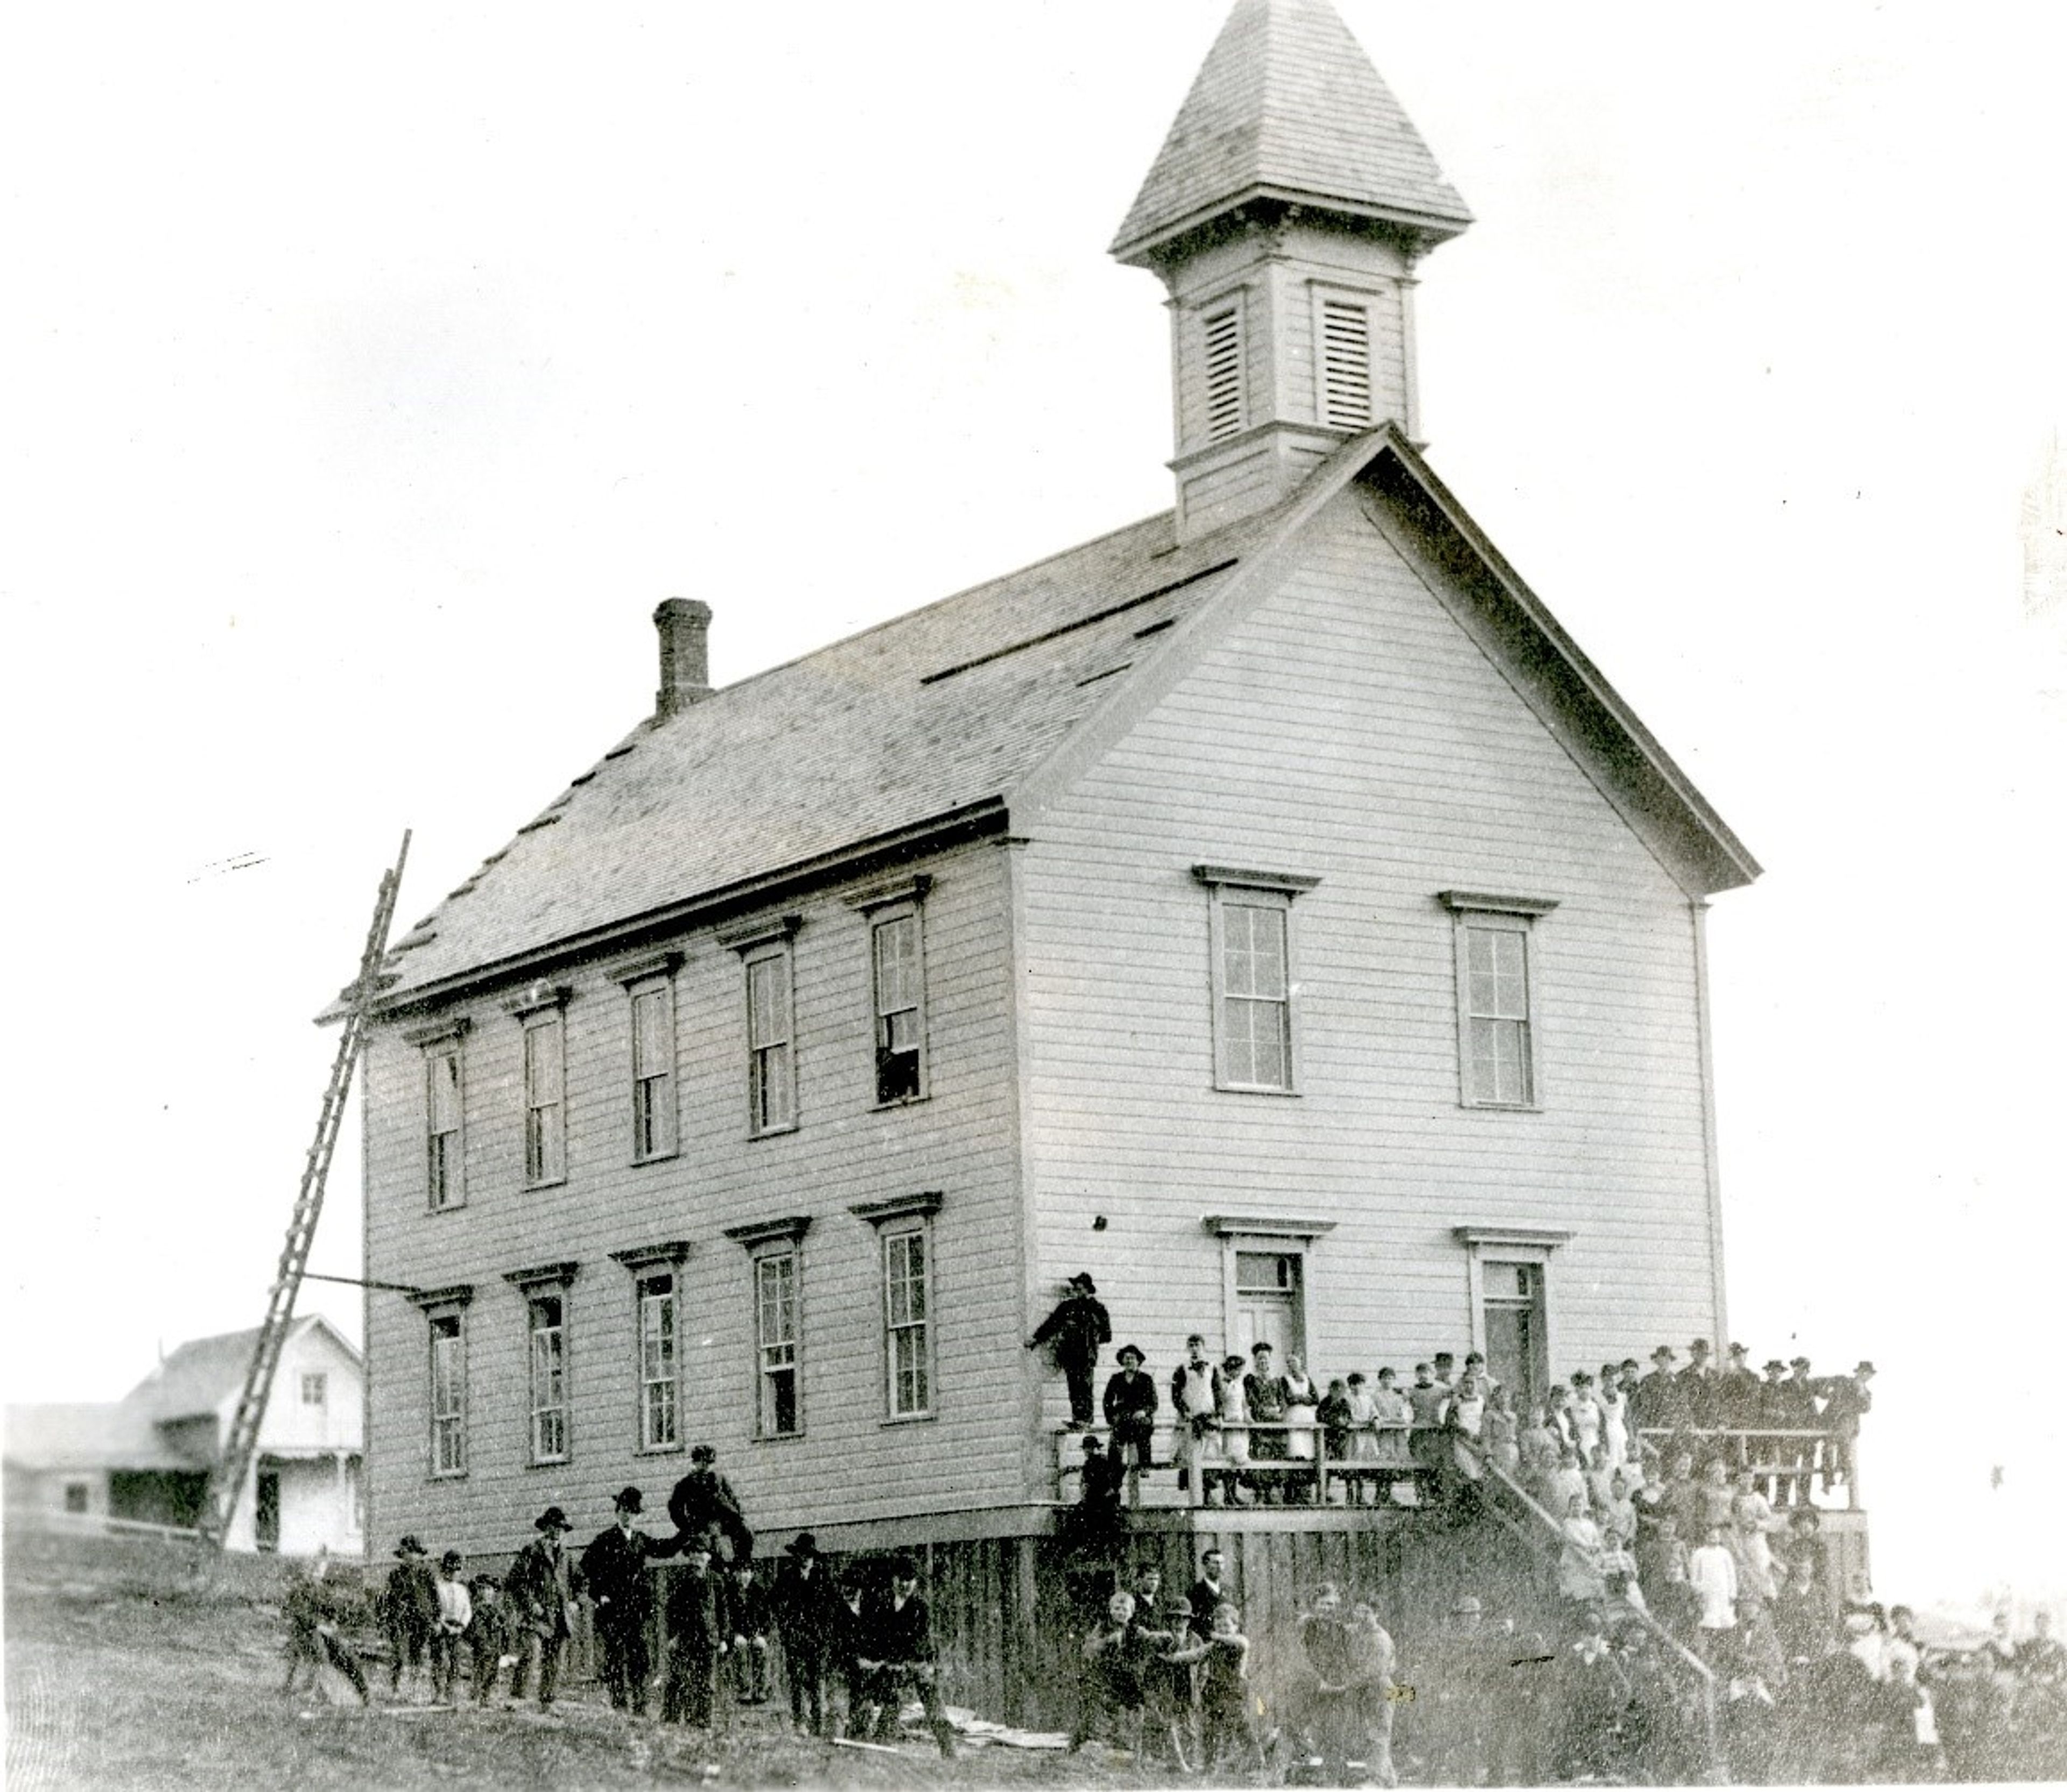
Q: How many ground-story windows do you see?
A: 5